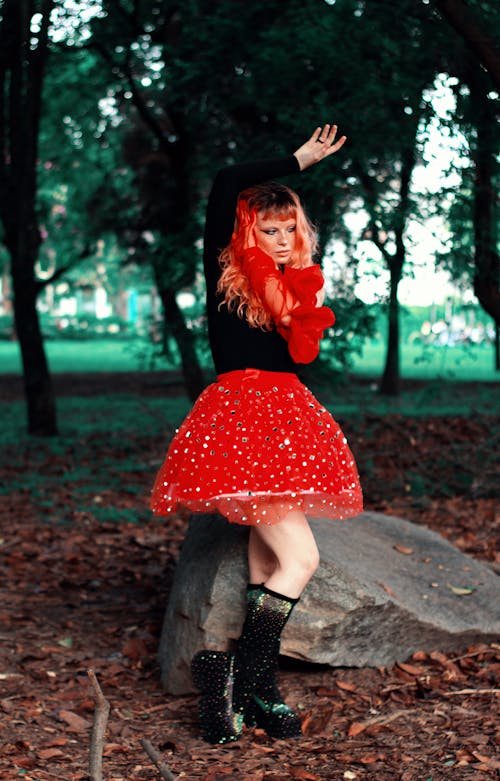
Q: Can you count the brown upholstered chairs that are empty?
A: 0